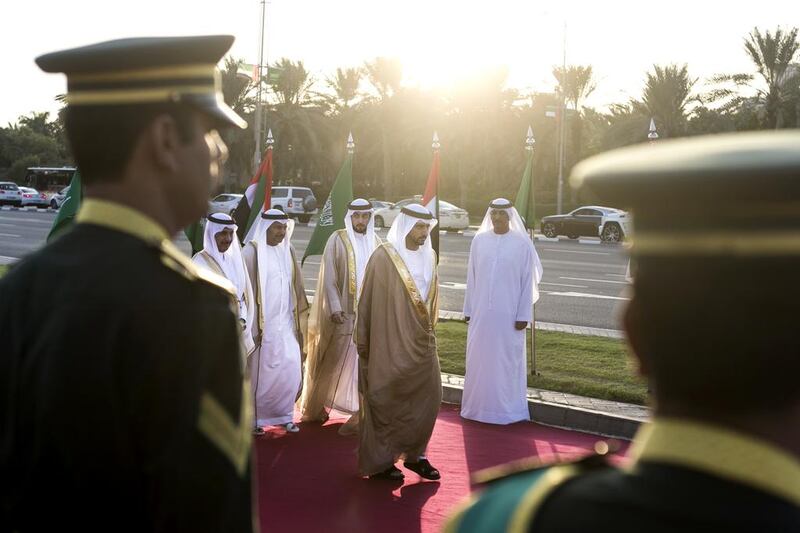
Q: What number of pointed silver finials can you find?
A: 5